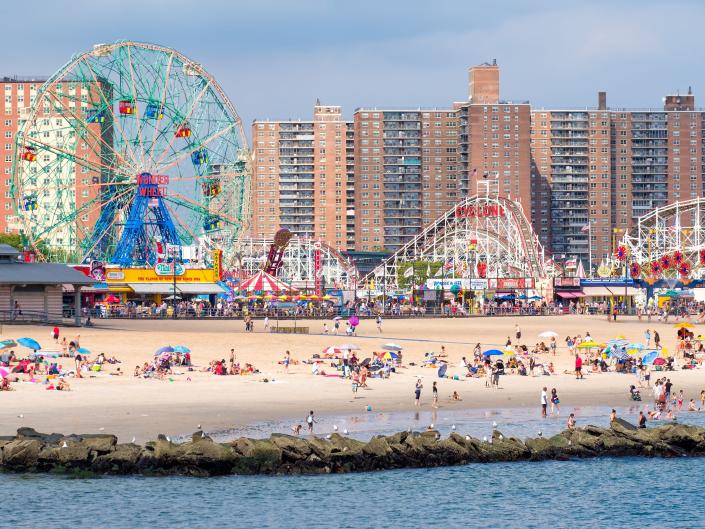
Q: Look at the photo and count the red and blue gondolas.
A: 9